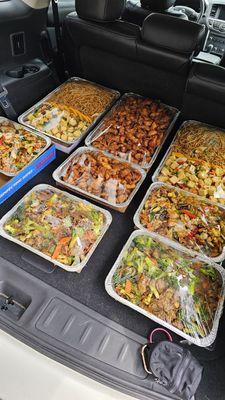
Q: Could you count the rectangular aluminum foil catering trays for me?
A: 8